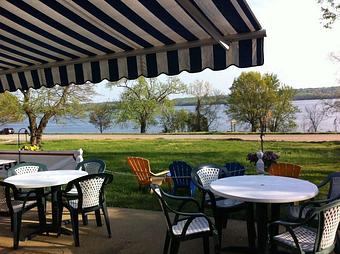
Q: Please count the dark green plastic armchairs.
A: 8